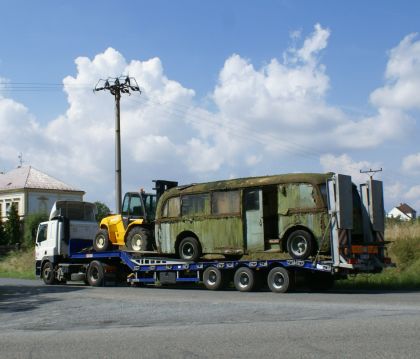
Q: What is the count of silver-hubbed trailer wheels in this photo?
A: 3